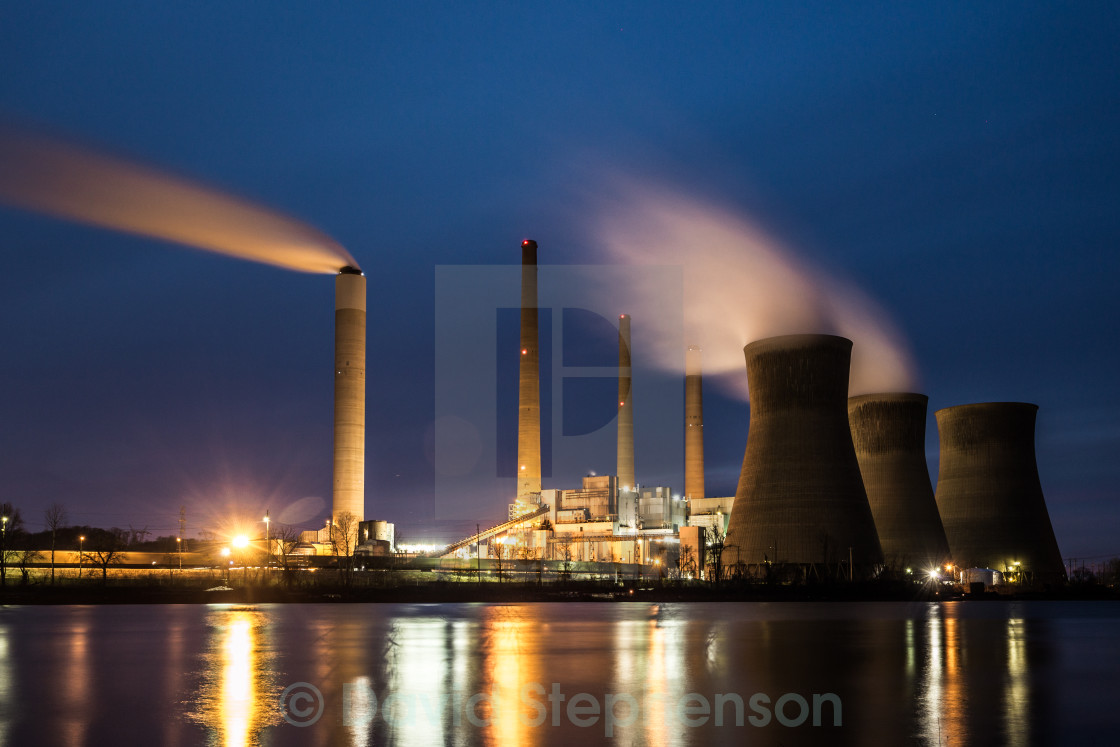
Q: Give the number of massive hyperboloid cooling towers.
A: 3